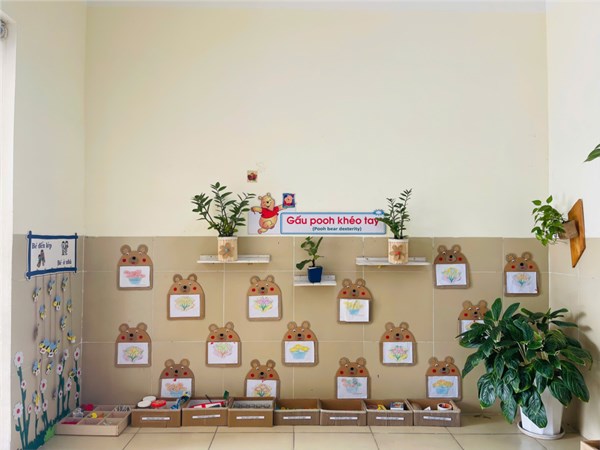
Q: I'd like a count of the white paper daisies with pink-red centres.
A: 14